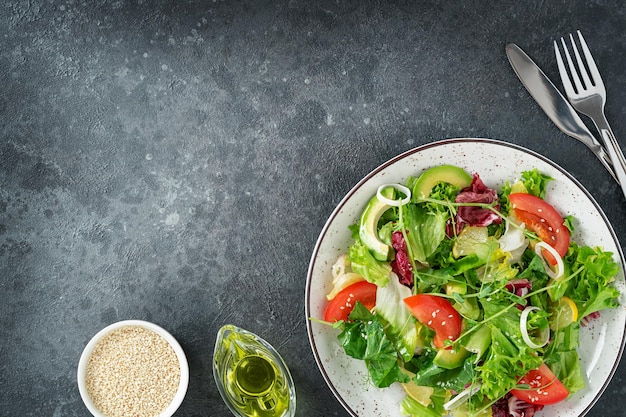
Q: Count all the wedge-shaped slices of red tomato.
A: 4